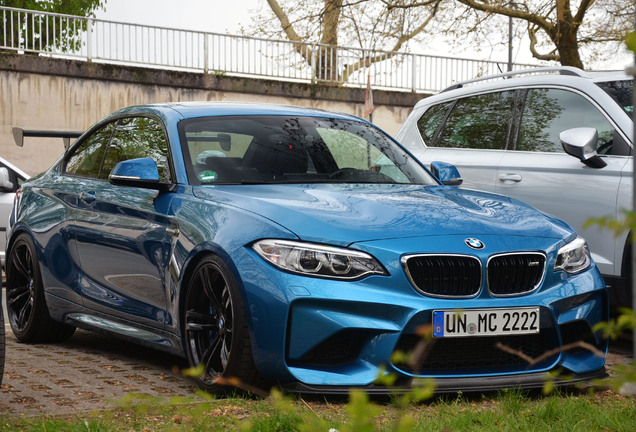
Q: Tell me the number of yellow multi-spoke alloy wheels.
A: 0